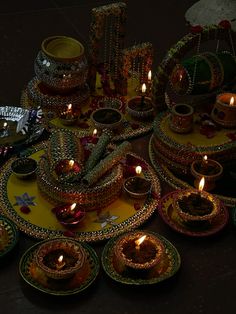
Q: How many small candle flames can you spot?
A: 13